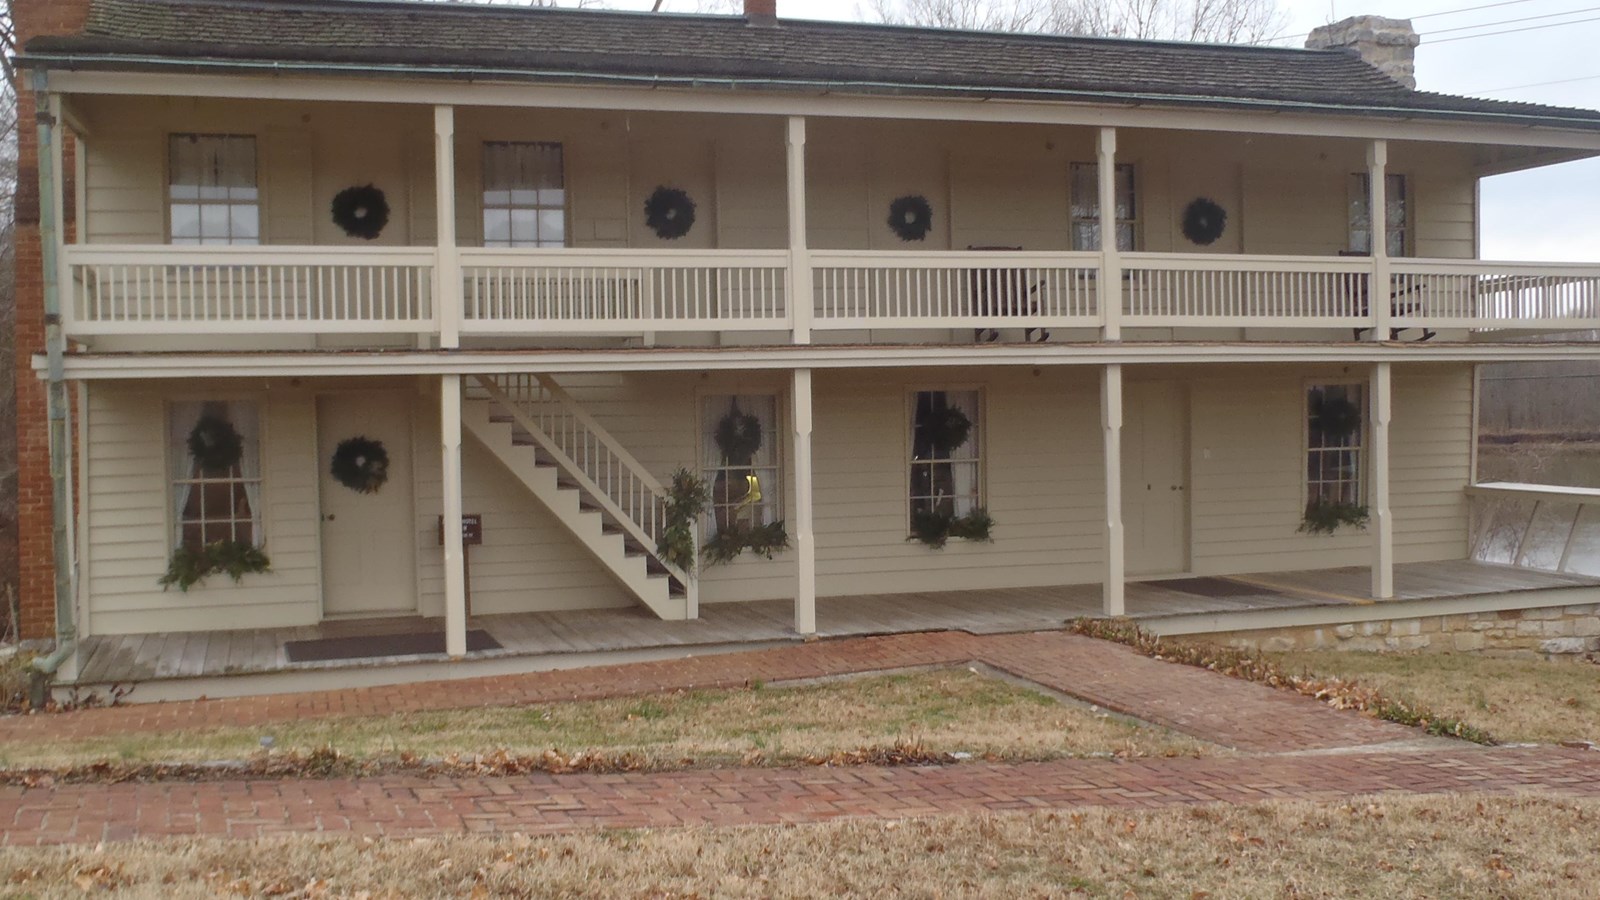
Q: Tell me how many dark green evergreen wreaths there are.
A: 9